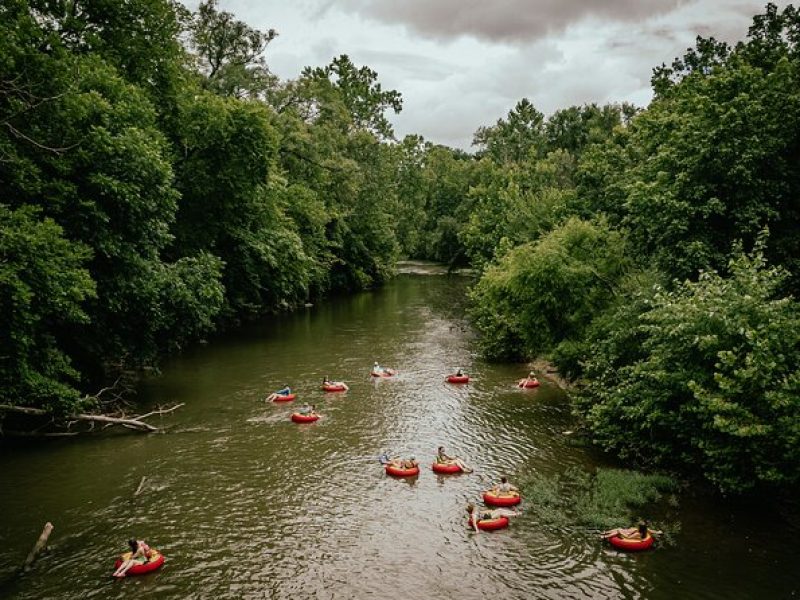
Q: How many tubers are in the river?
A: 12